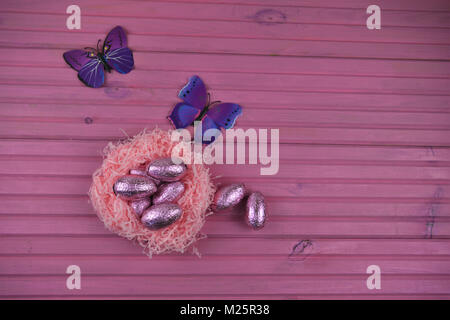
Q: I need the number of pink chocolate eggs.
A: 8